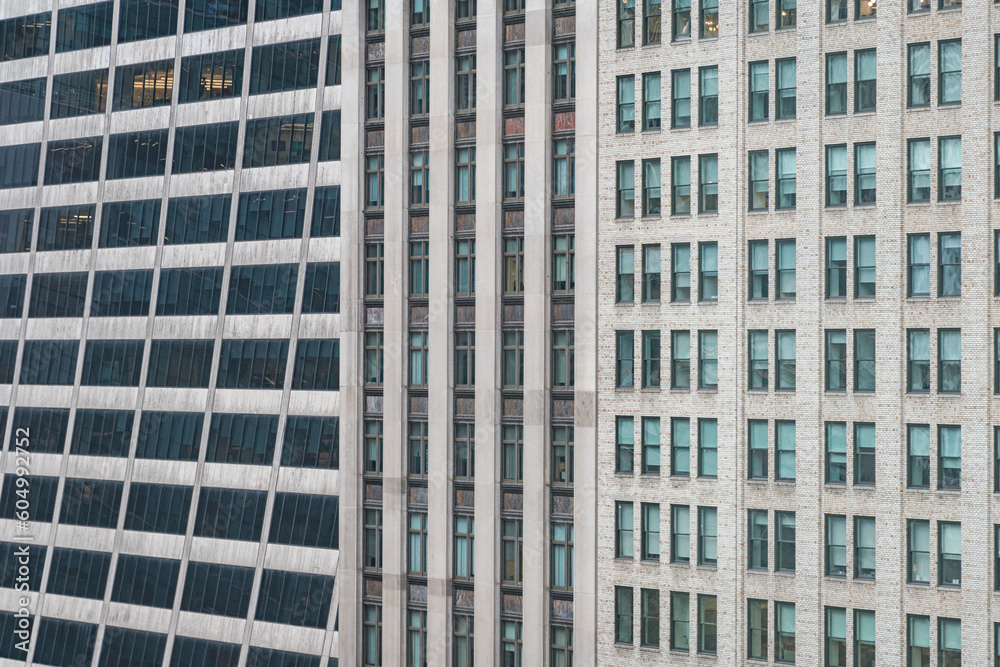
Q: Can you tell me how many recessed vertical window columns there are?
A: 5